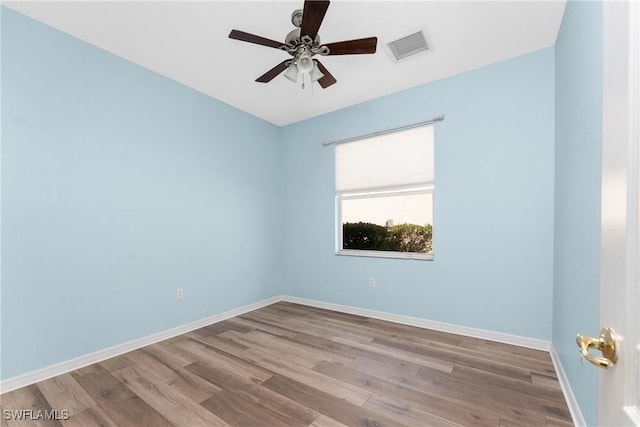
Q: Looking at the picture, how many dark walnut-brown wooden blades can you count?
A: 5